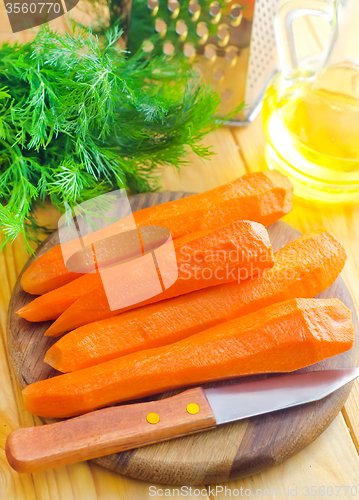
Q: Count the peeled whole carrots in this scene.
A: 5